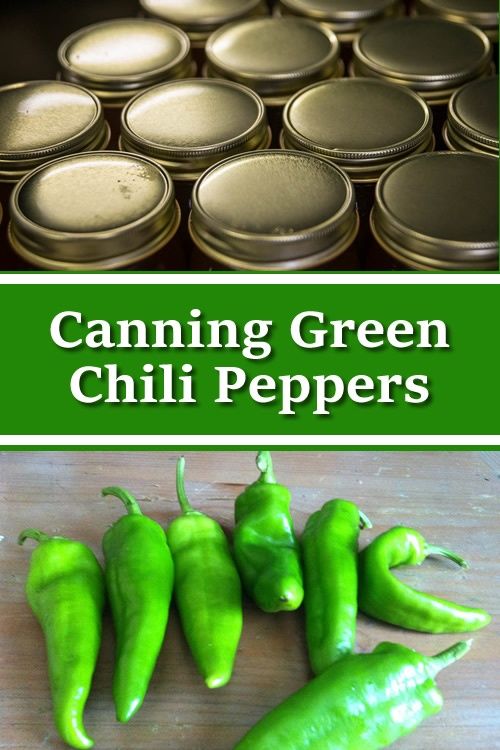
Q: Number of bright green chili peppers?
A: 7